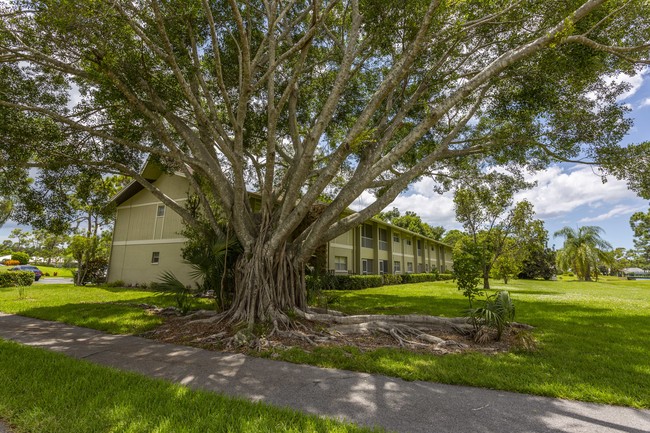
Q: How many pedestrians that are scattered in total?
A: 0